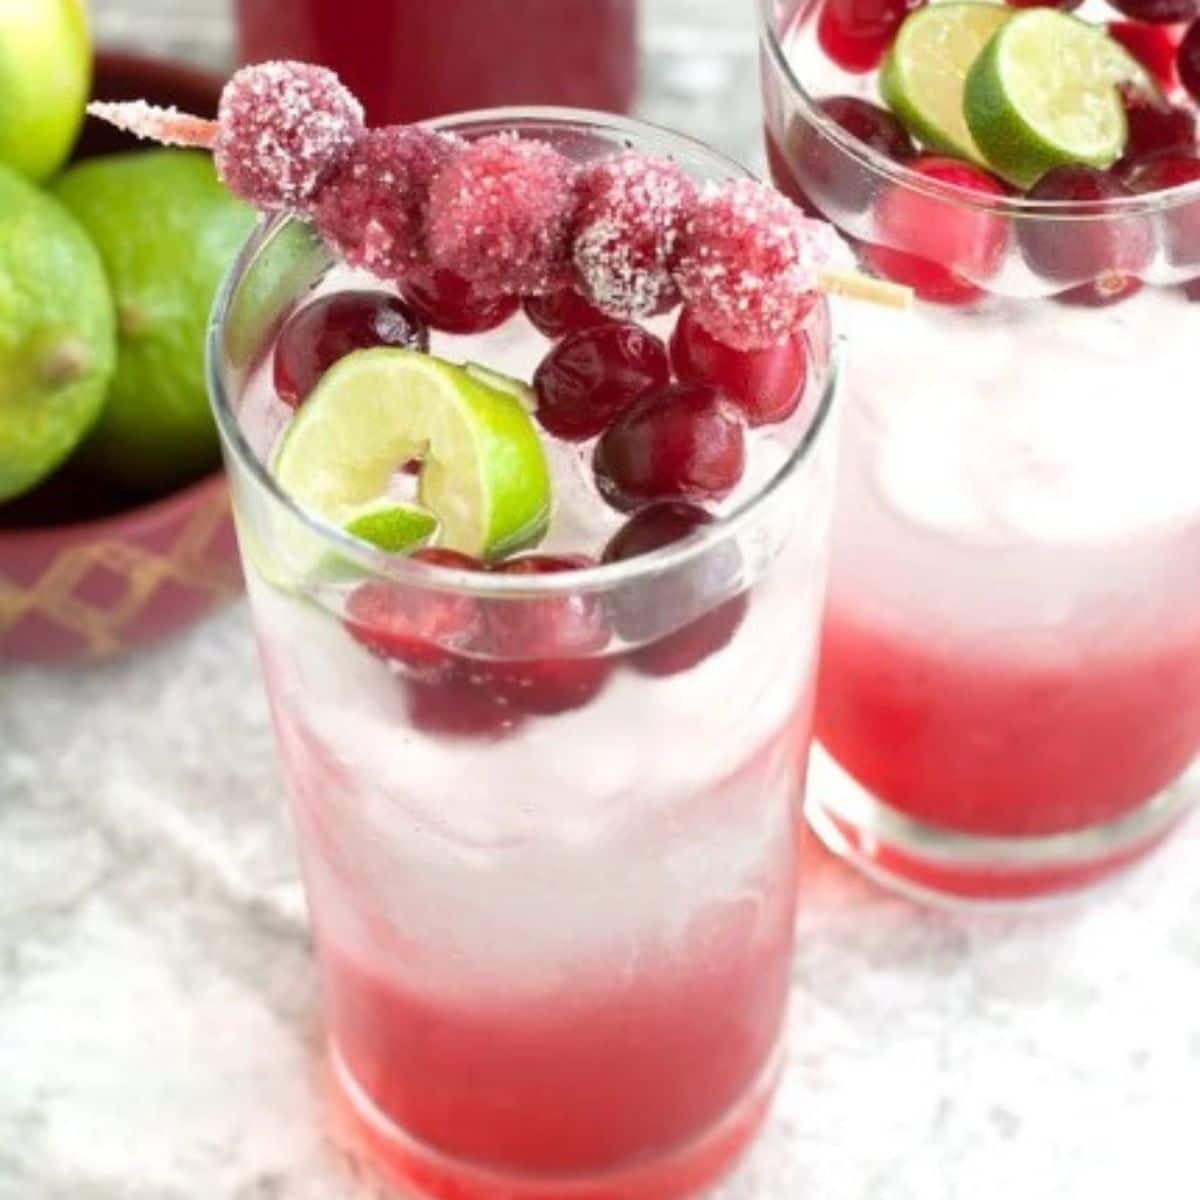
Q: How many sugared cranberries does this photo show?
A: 5